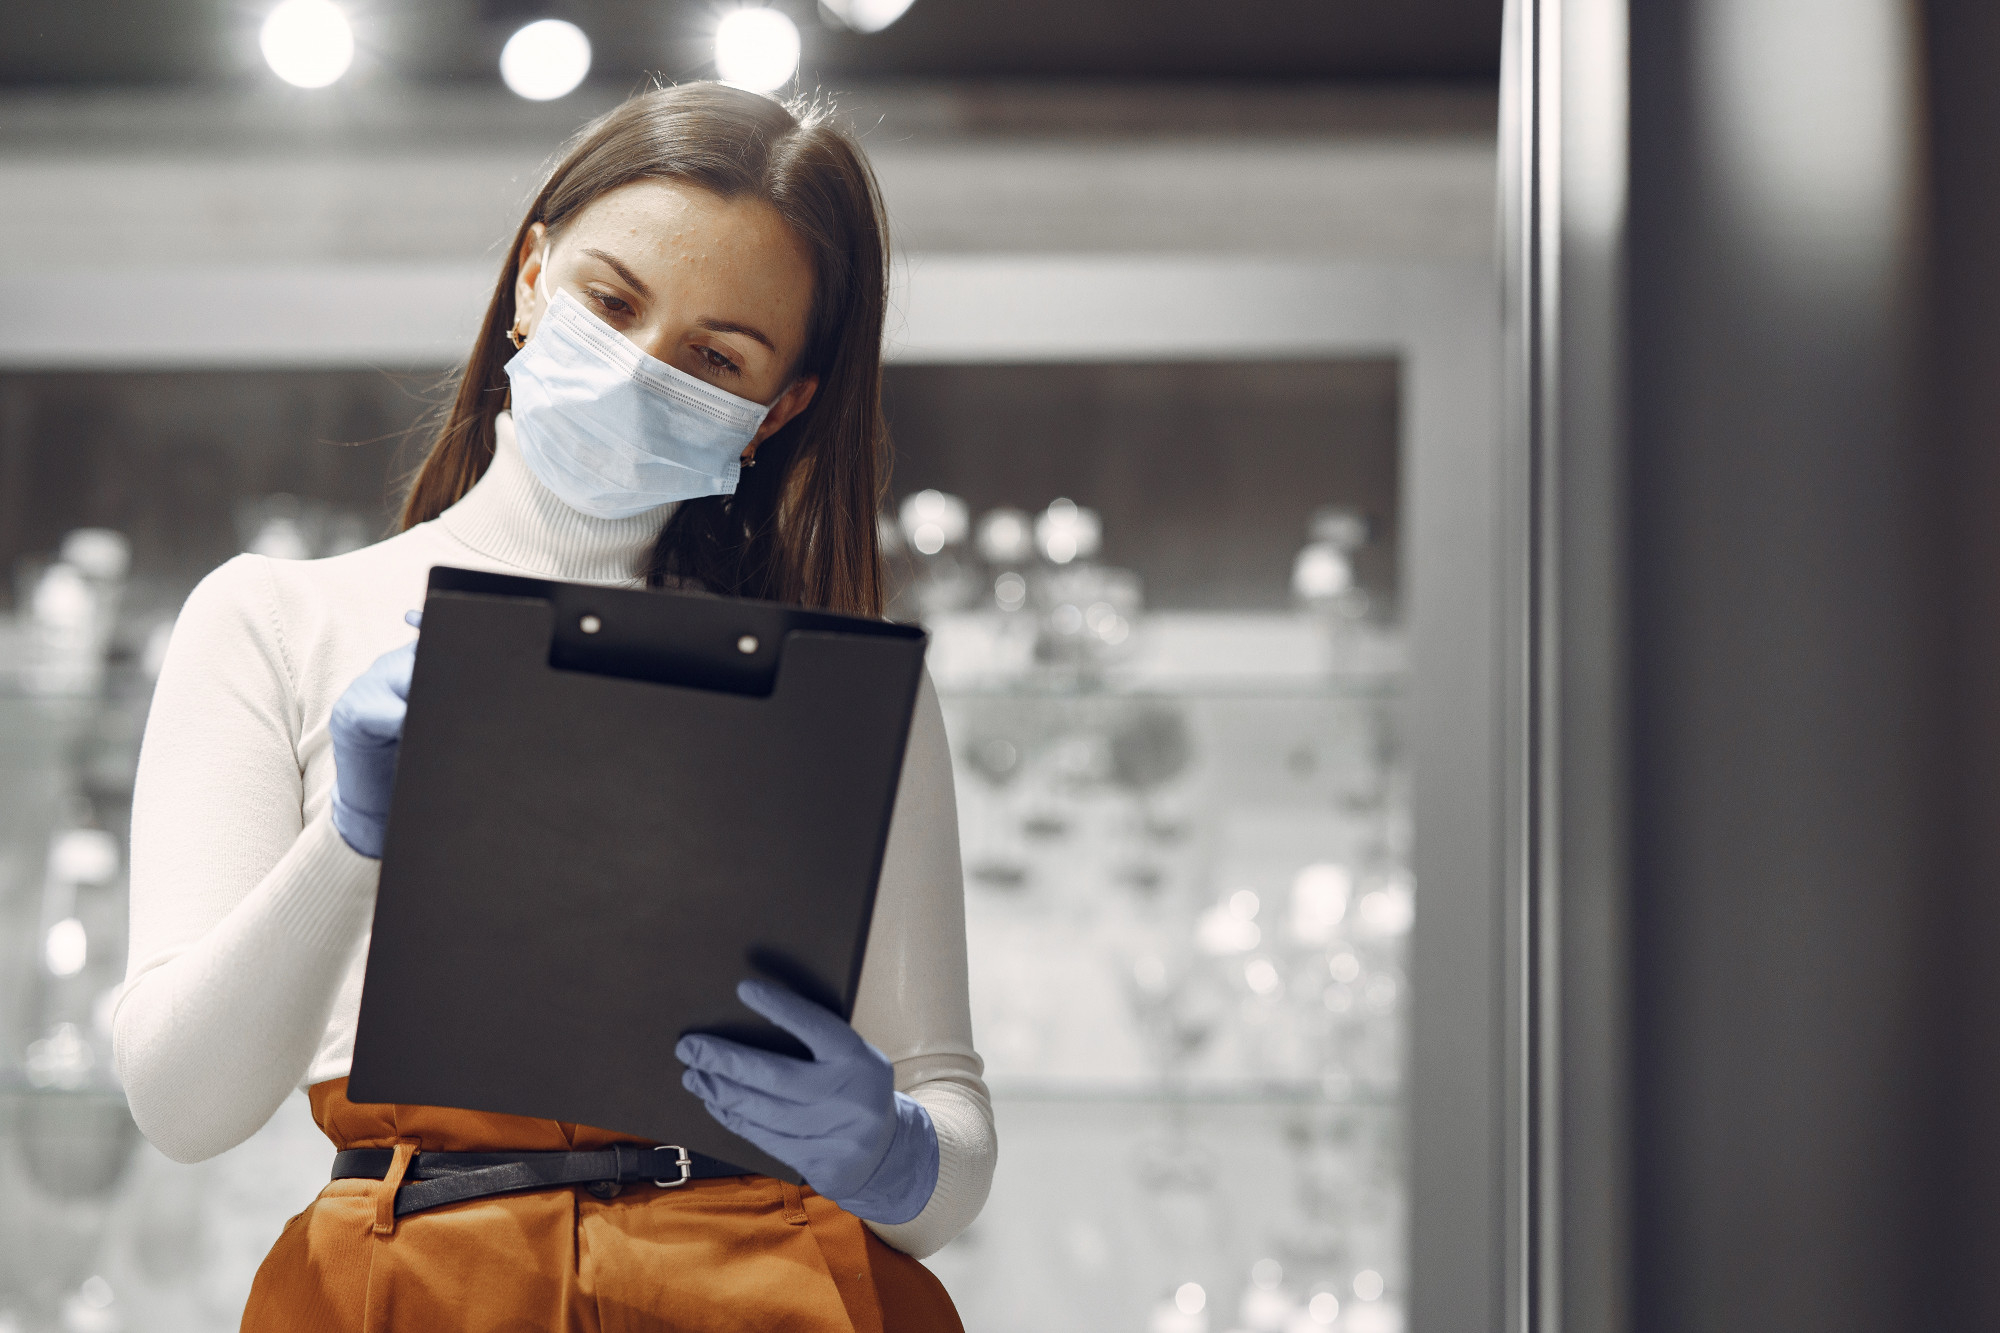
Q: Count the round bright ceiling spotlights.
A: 4